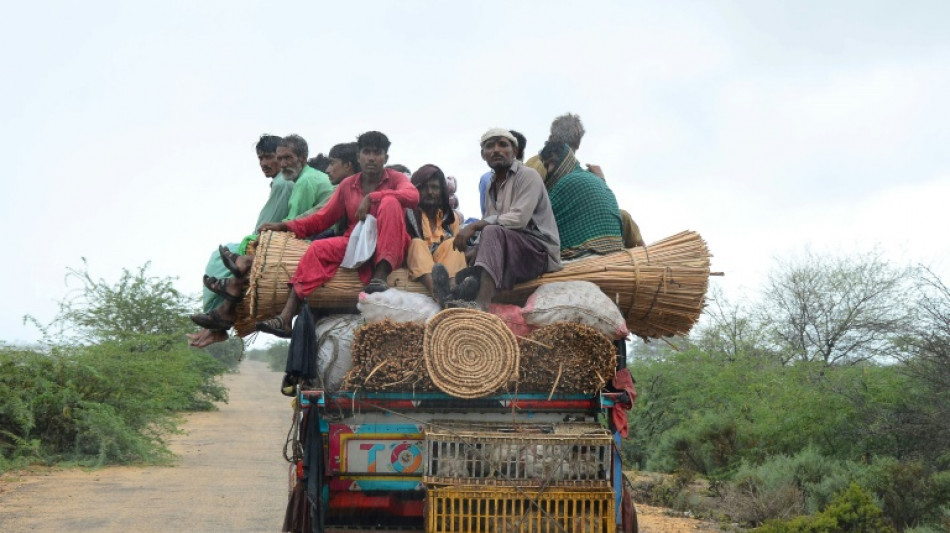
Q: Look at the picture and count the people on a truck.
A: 11